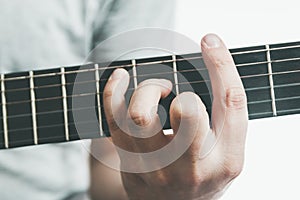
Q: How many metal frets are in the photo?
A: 7